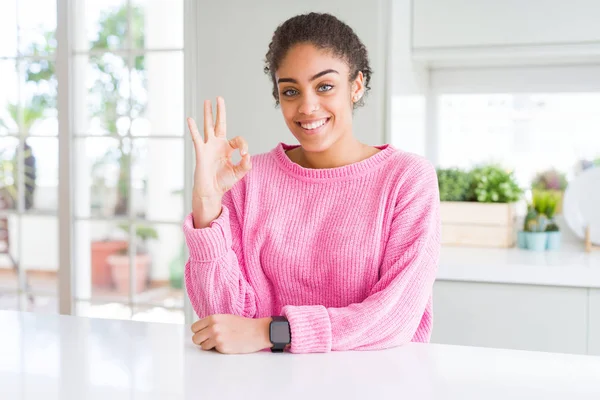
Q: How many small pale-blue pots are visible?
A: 3